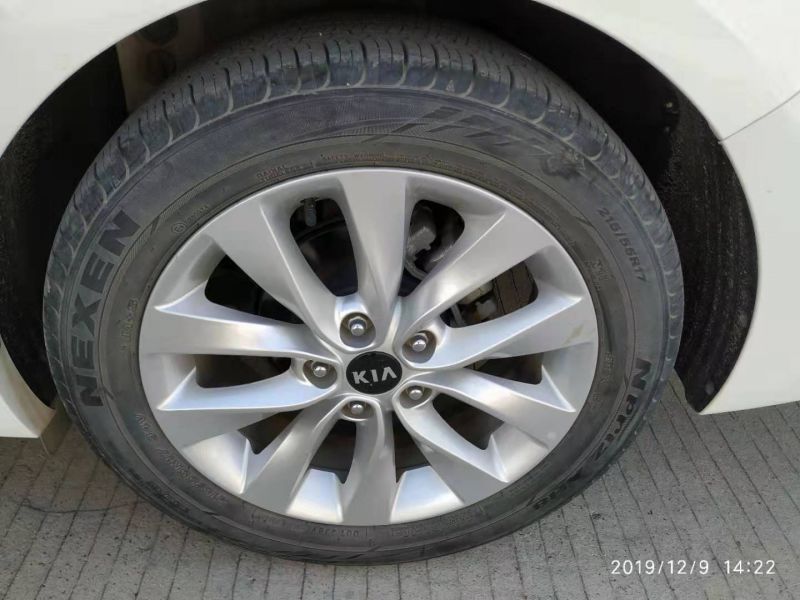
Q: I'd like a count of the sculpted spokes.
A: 10